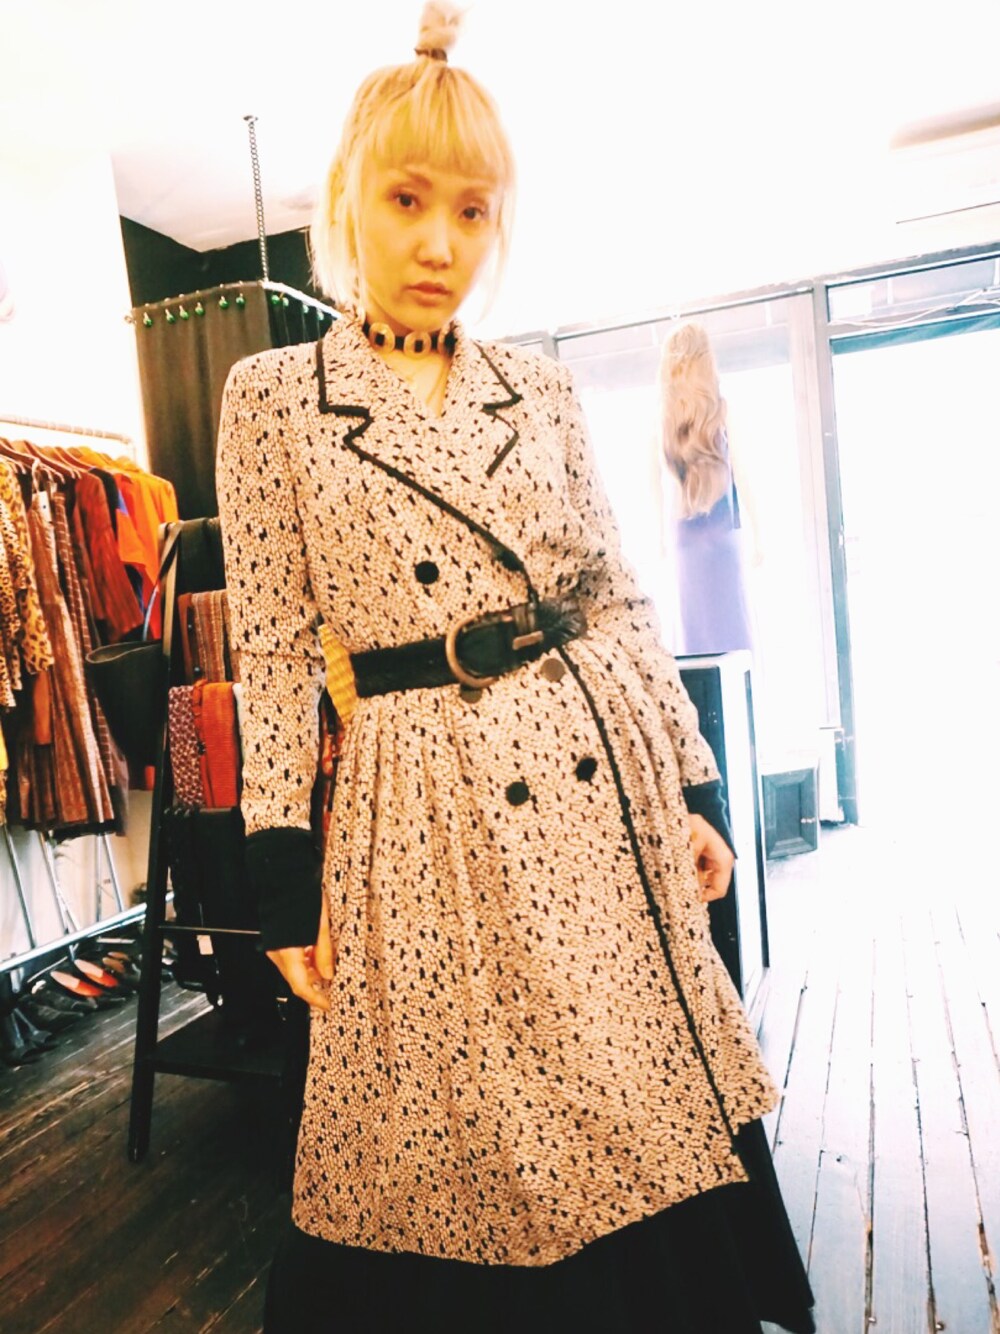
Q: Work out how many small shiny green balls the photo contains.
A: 10